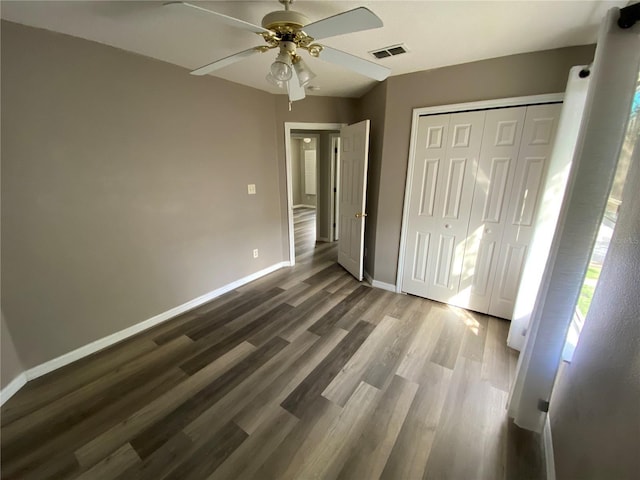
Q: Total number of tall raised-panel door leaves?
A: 5